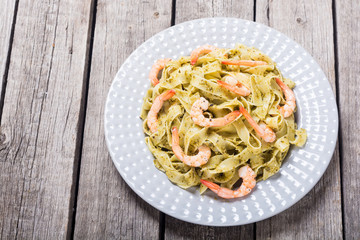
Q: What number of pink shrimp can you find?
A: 10